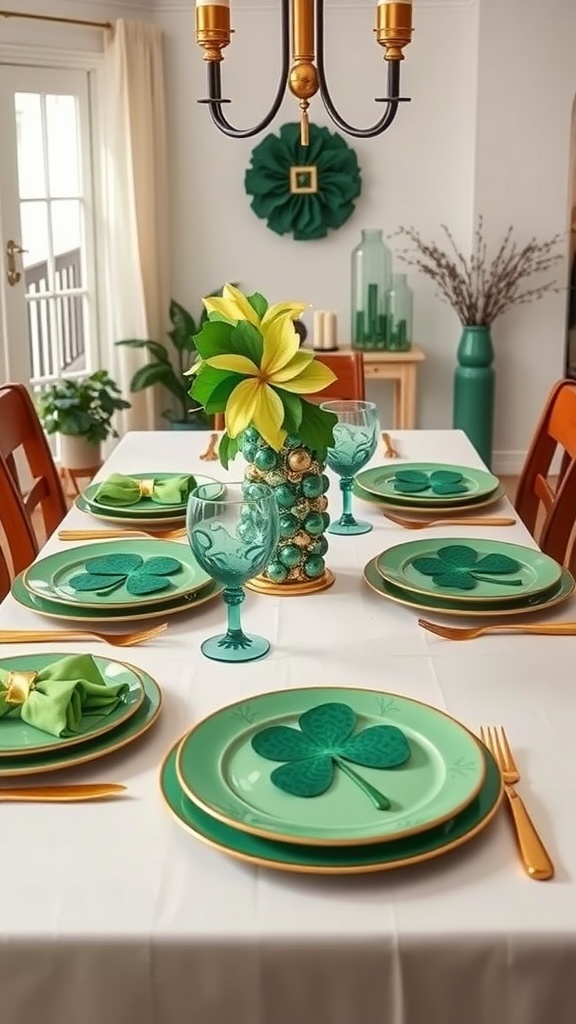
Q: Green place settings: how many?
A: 6